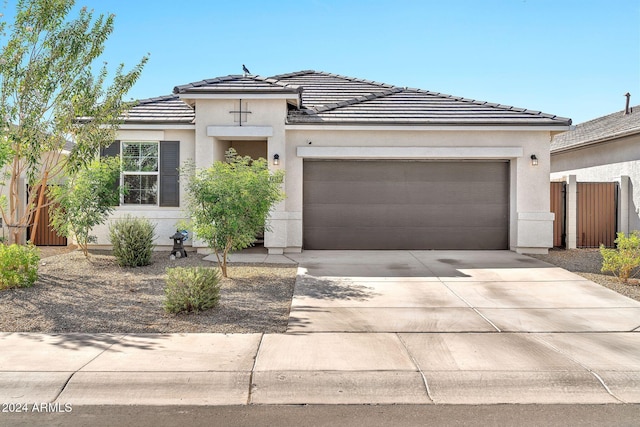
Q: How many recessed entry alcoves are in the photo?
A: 1